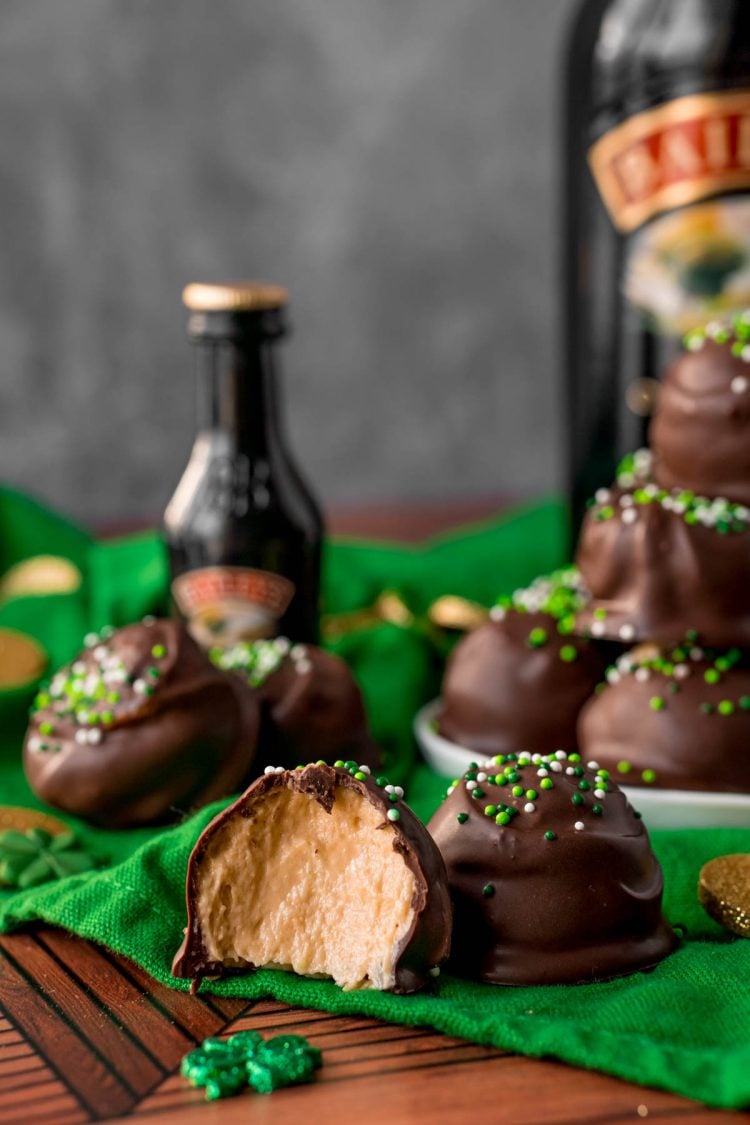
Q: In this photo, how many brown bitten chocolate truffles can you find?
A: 1